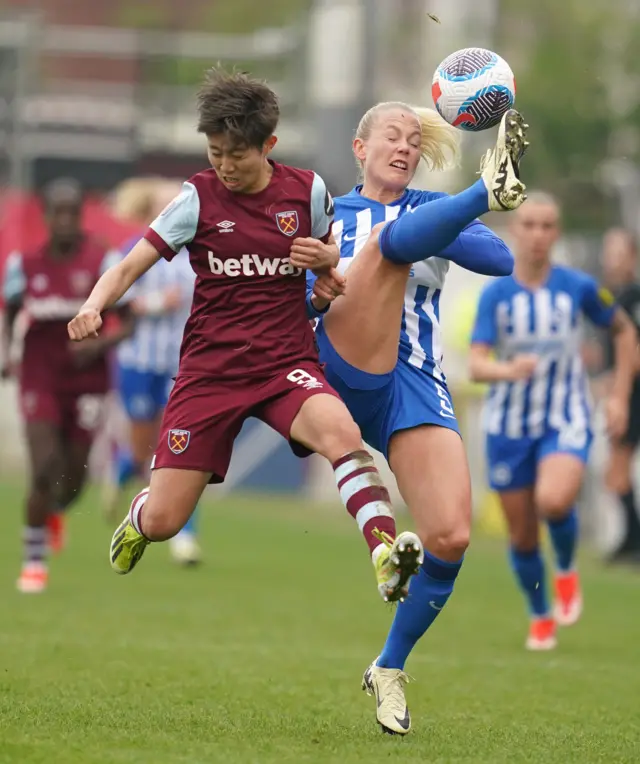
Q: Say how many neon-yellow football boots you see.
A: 2